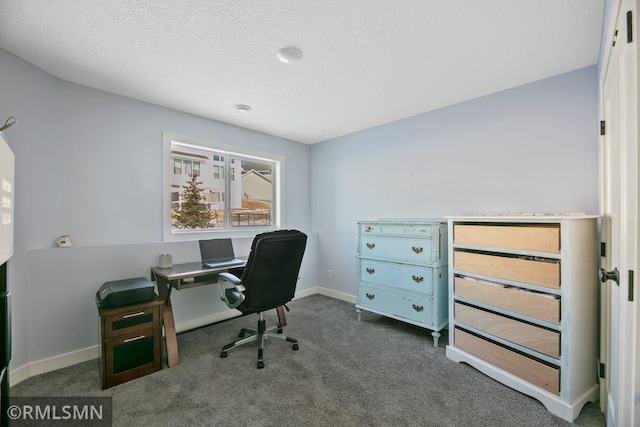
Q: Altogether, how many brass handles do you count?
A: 6